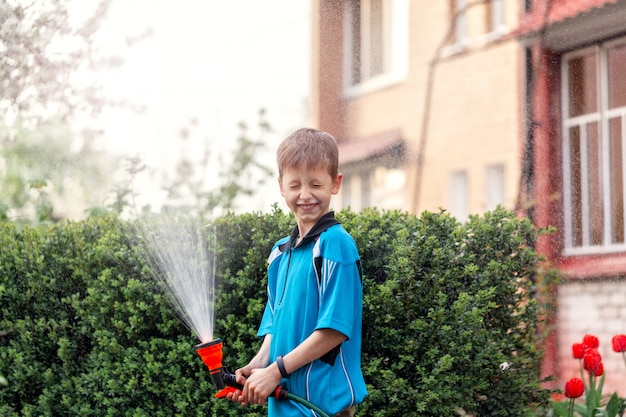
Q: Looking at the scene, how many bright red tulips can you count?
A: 6